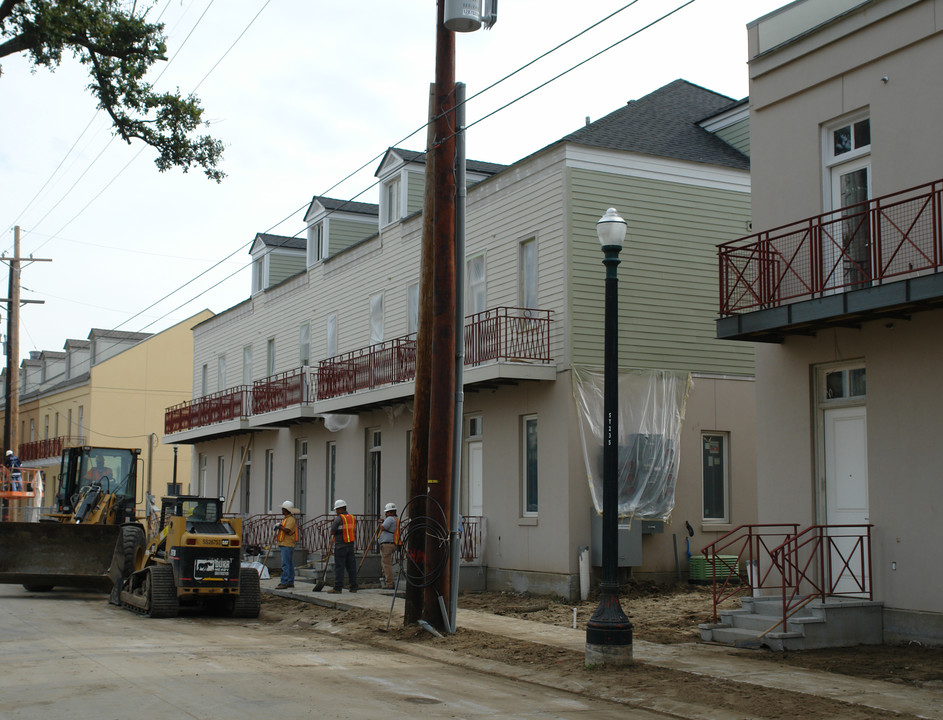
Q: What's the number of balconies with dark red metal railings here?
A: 5